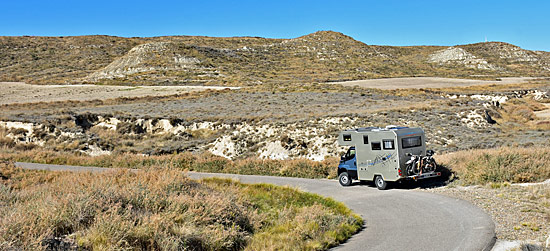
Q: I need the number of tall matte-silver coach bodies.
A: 1